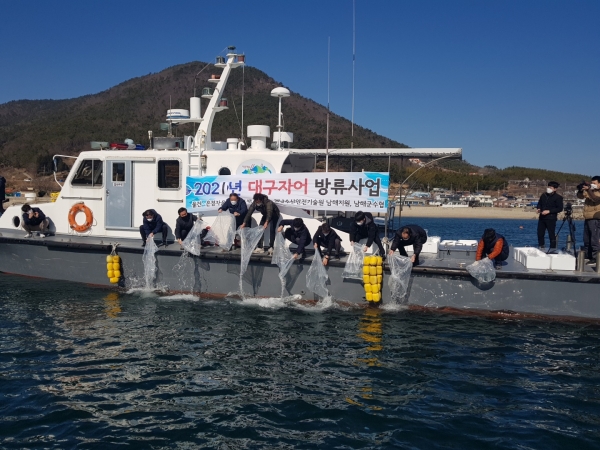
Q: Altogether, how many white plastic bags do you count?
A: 9